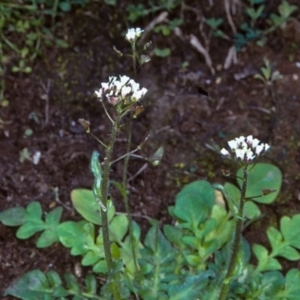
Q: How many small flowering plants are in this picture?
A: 3